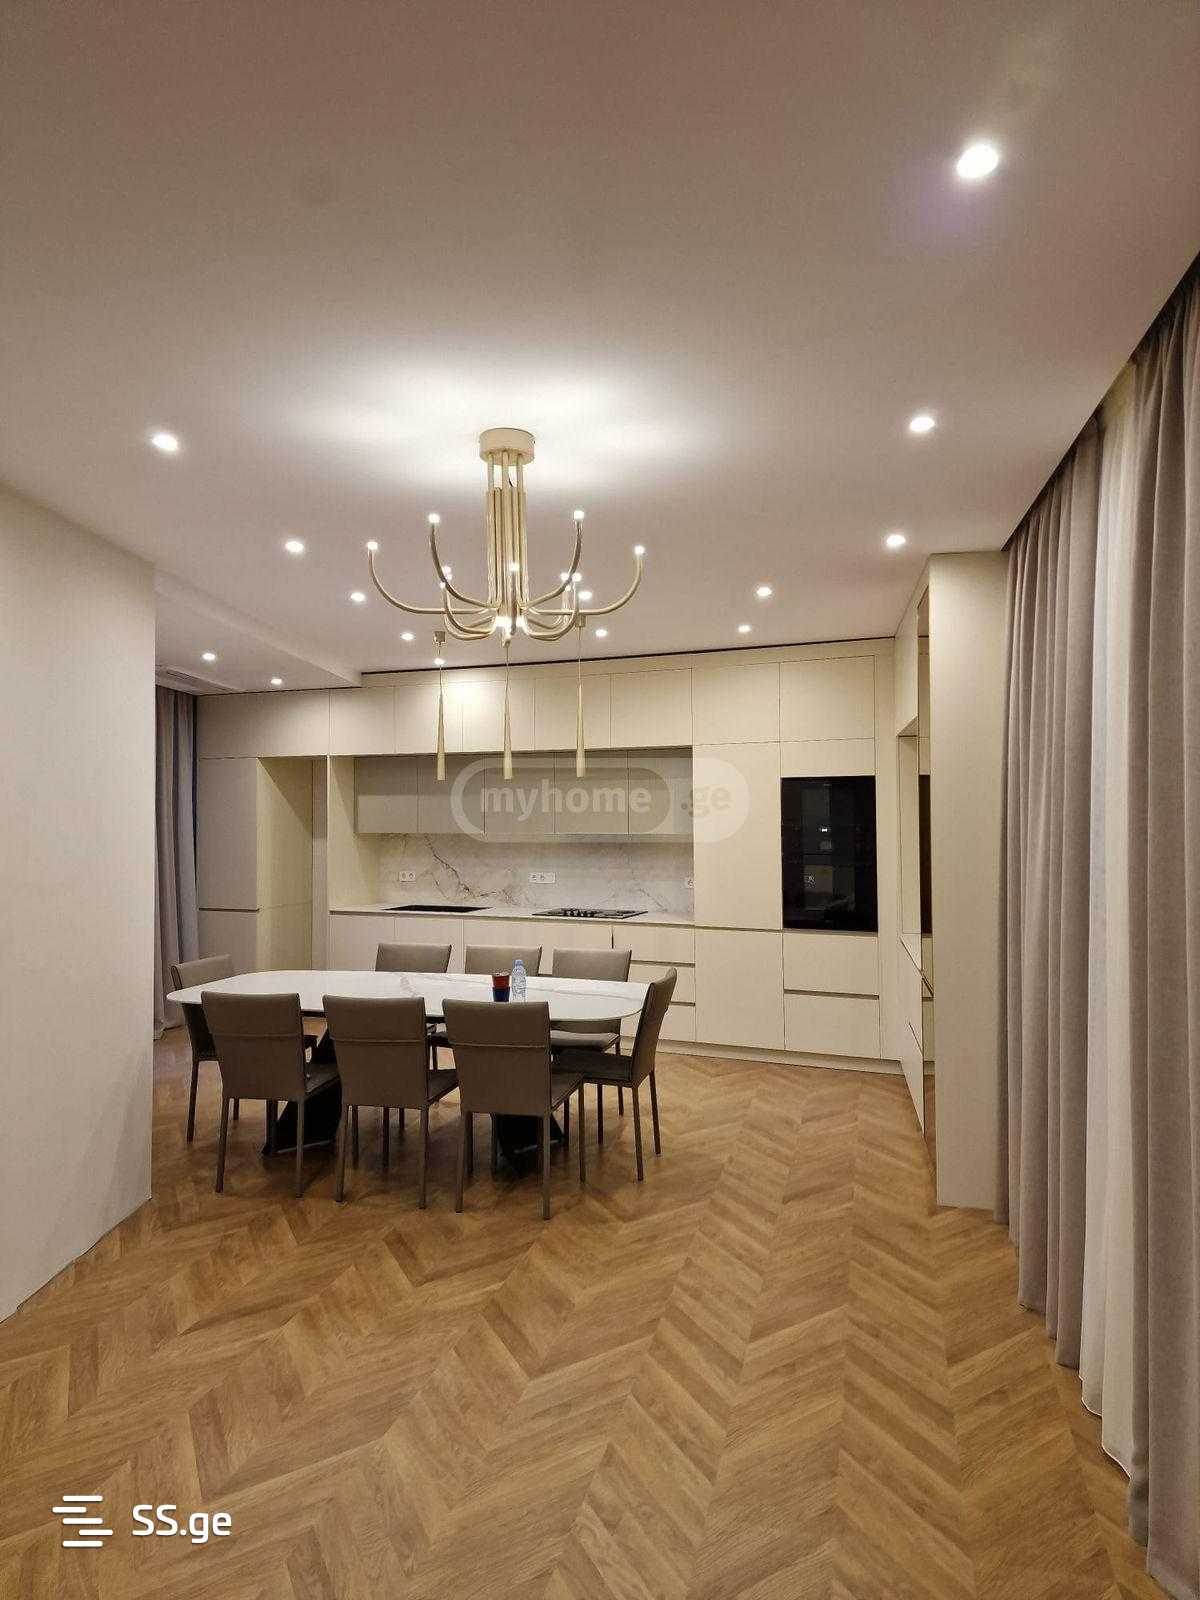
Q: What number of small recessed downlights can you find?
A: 14